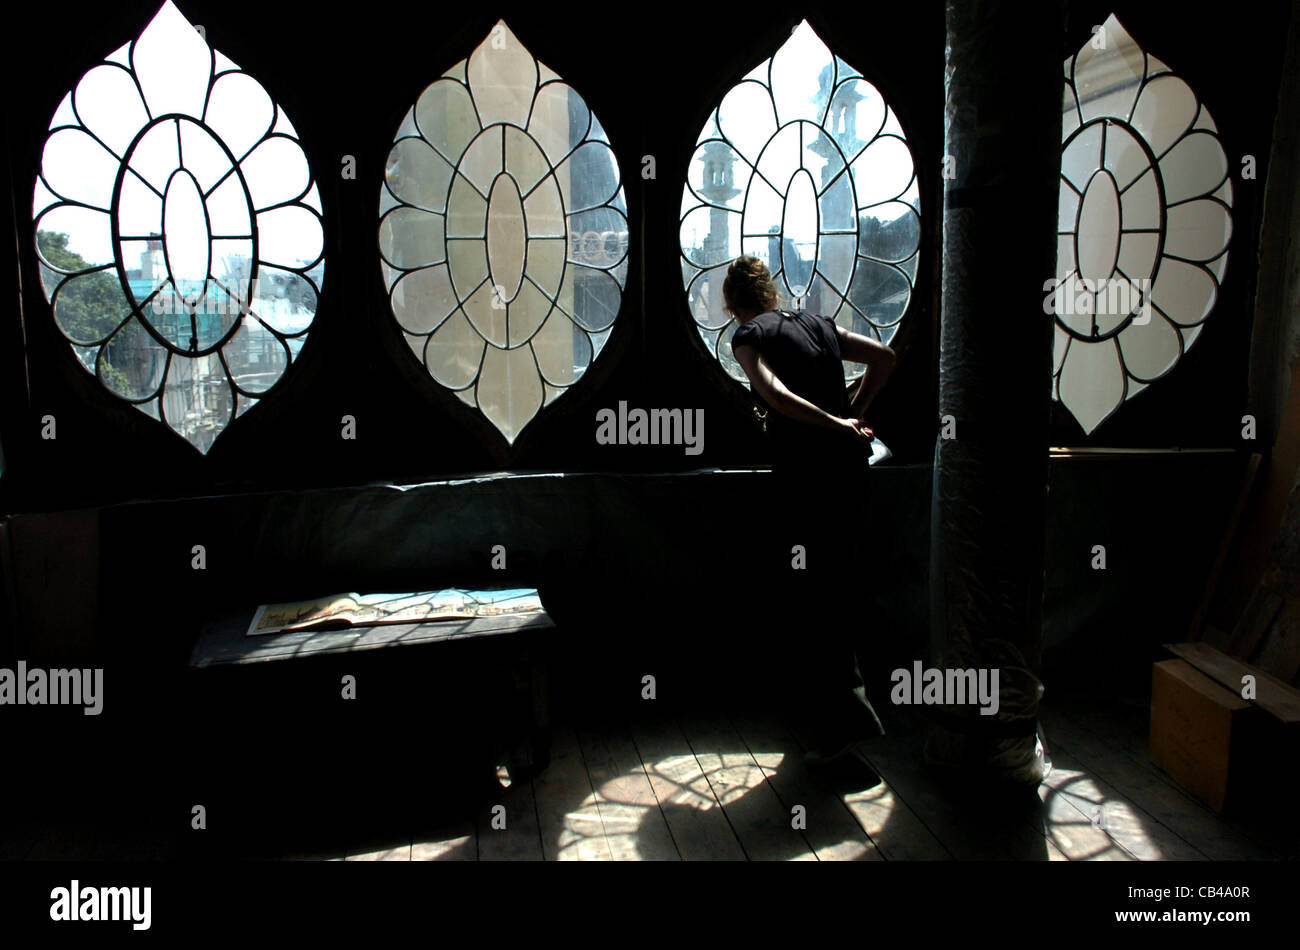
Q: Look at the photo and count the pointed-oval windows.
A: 4